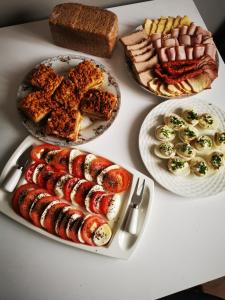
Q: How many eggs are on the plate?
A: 12